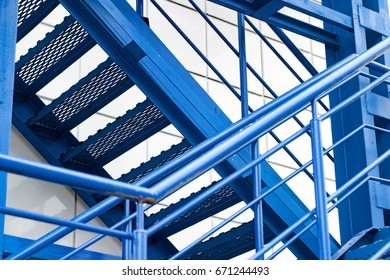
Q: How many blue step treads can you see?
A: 7